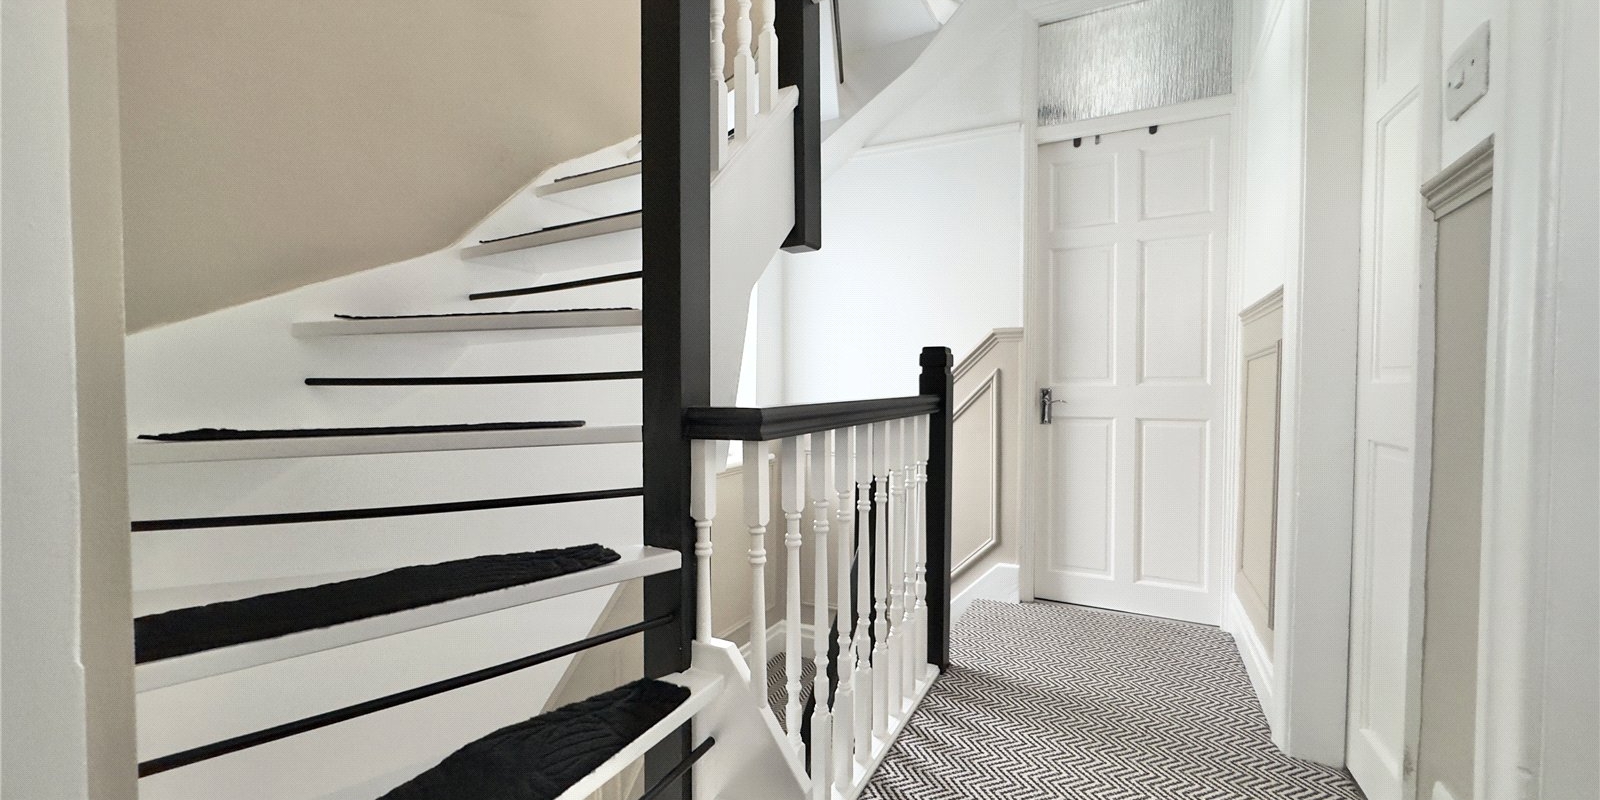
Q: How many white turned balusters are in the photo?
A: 13